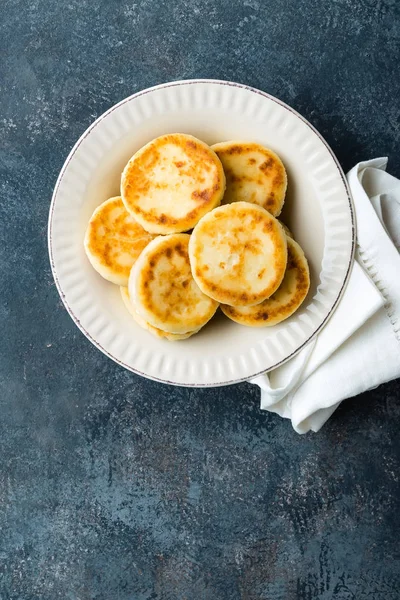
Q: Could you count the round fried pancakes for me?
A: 7